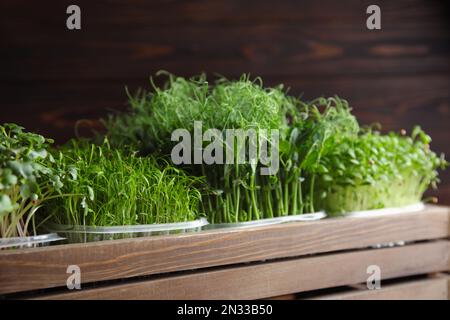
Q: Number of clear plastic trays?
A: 4